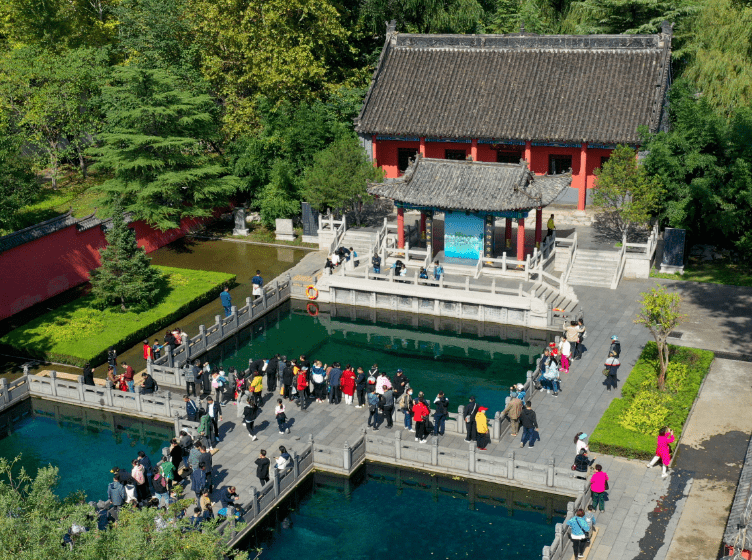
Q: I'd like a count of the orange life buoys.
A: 1